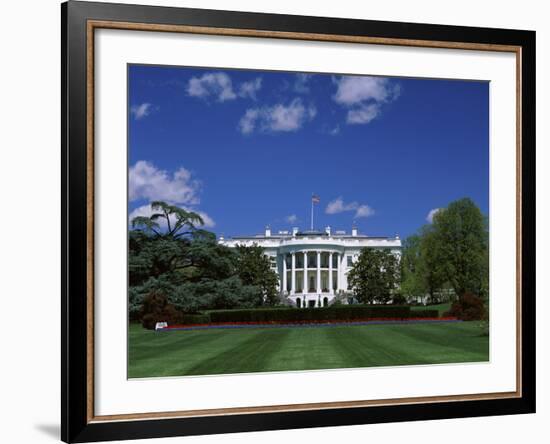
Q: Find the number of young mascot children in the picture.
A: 0